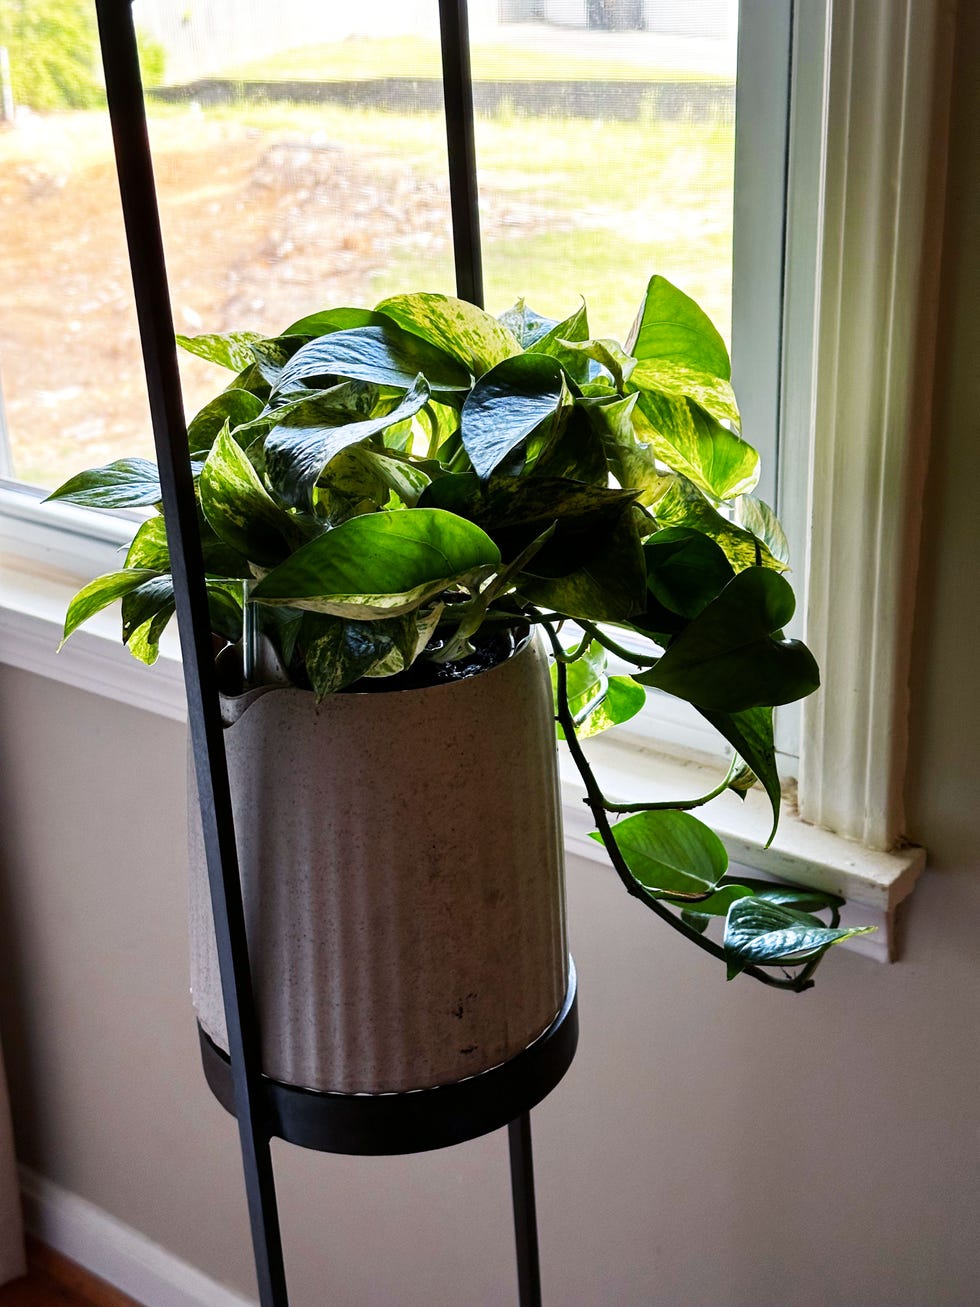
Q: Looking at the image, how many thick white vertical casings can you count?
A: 1